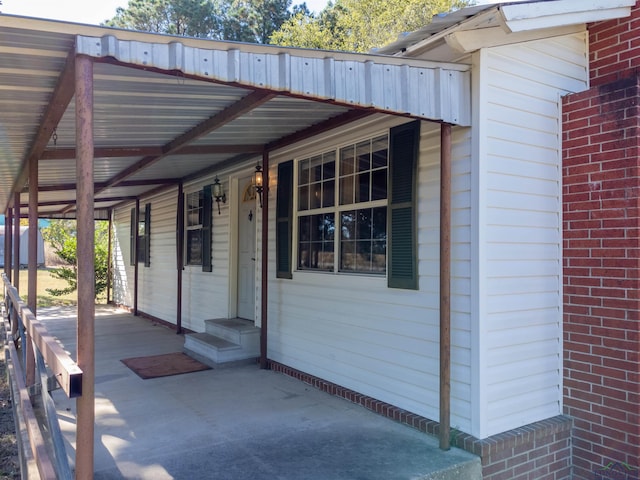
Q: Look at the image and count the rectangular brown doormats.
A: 1